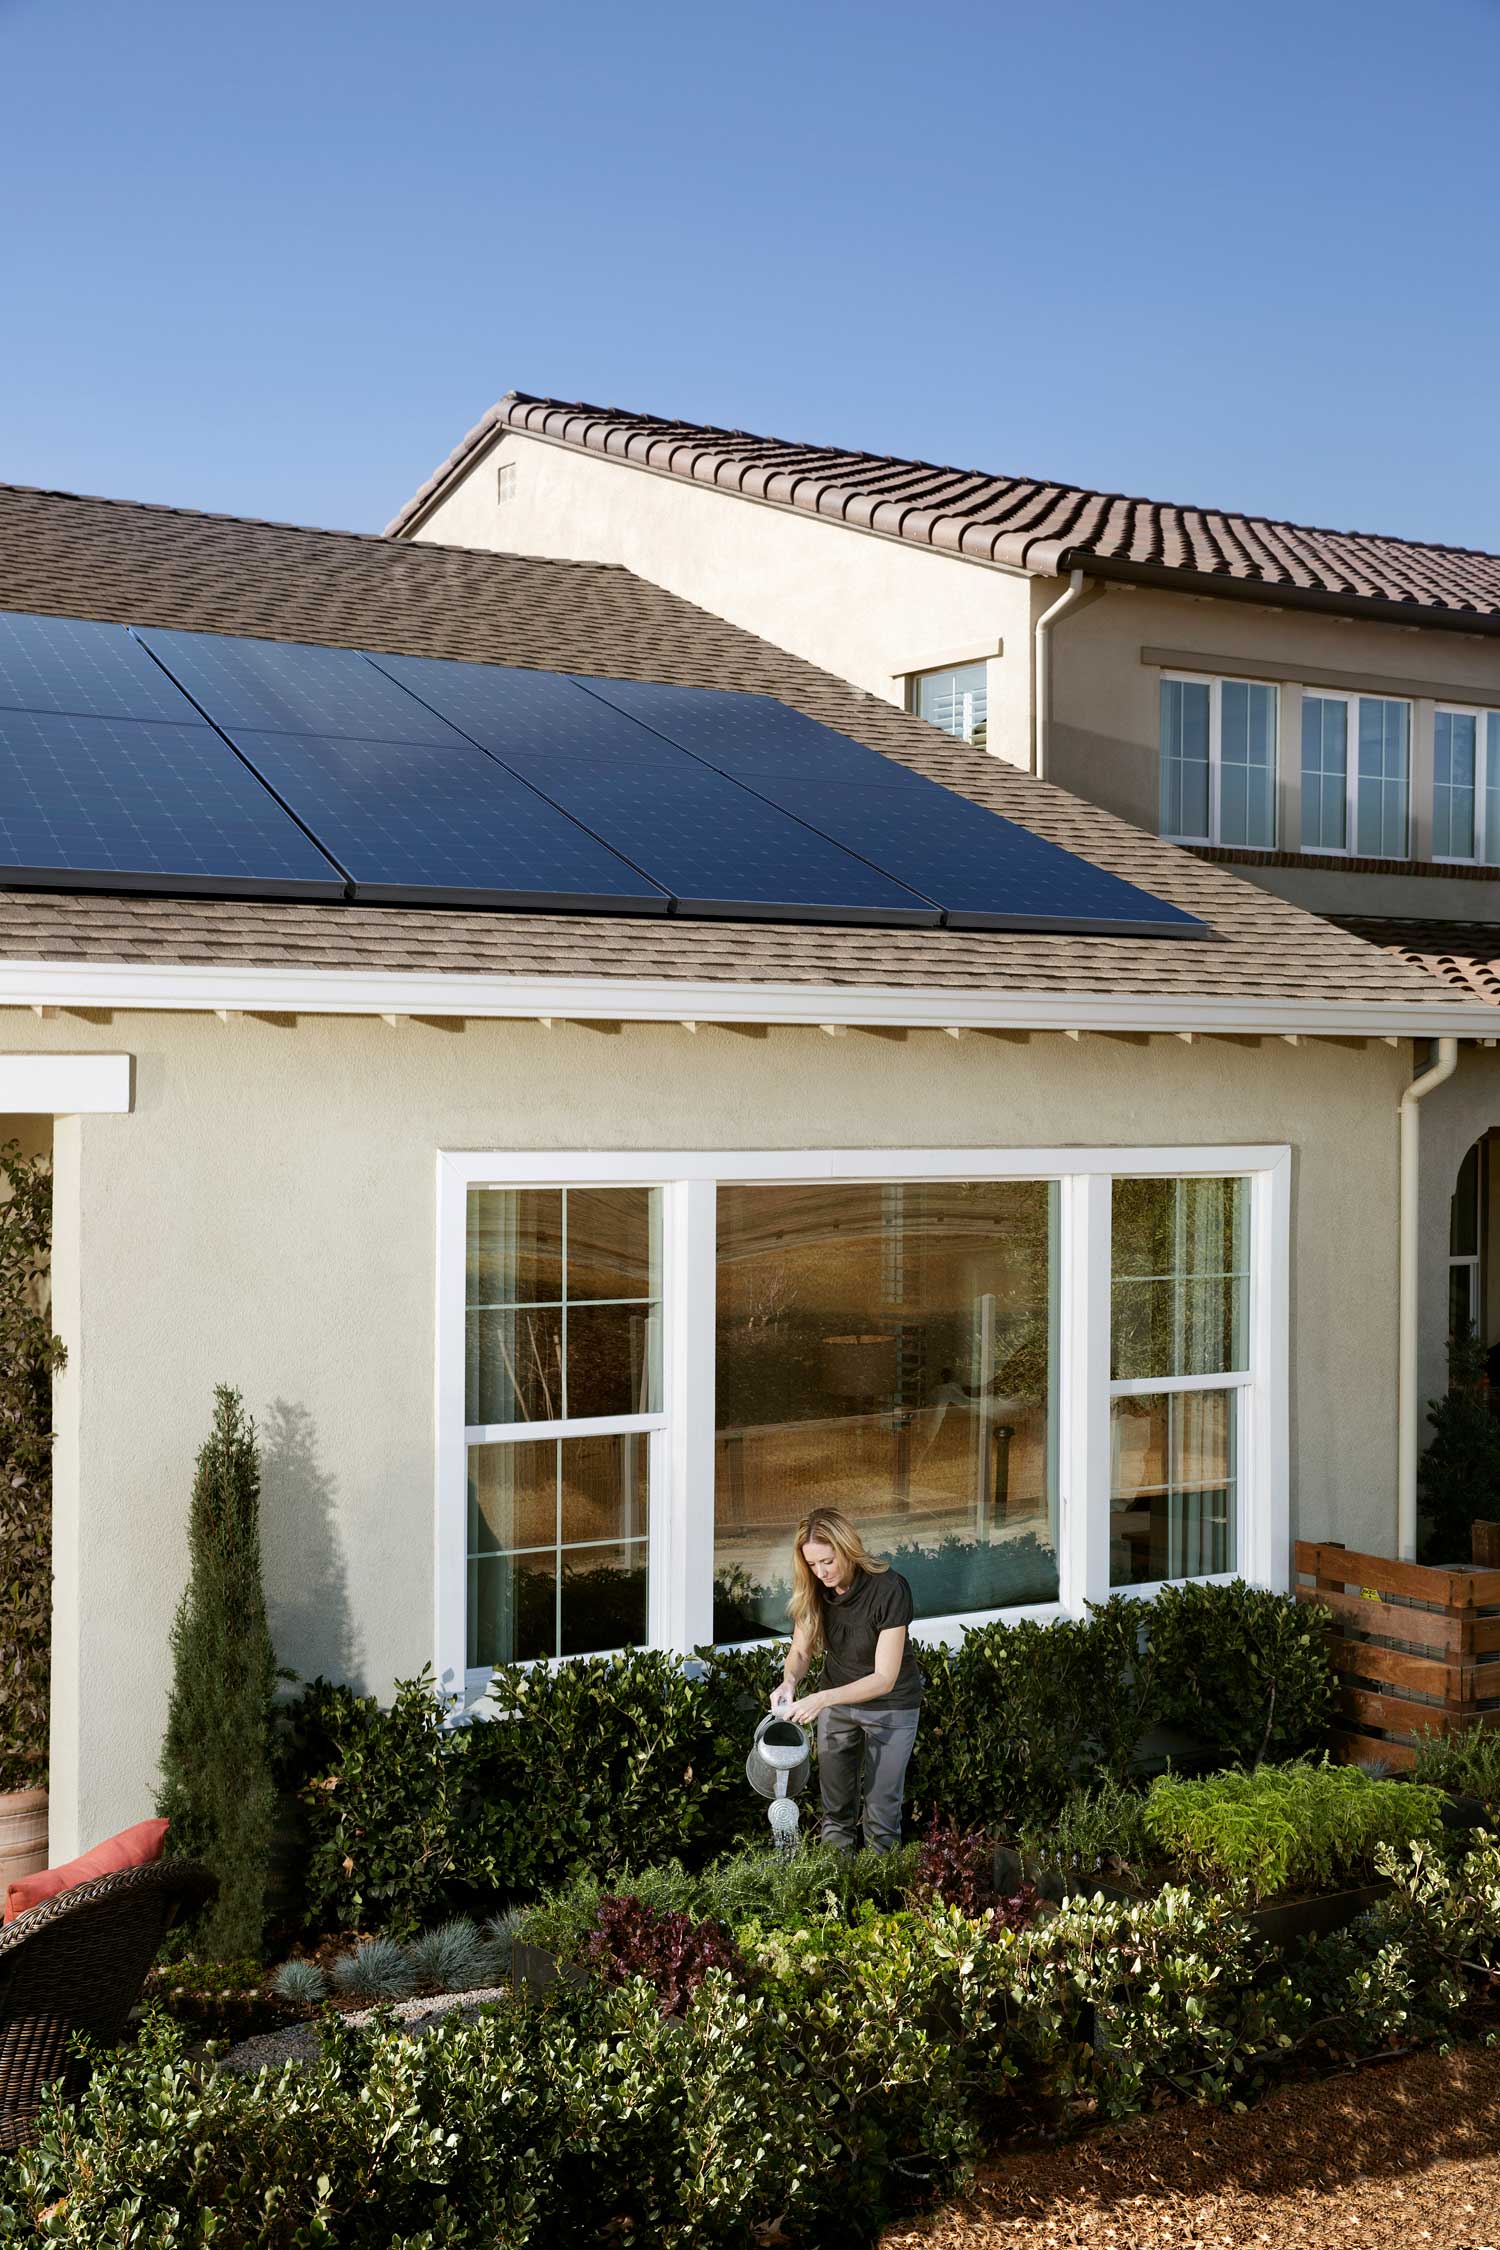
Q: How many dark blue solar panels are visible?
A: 8